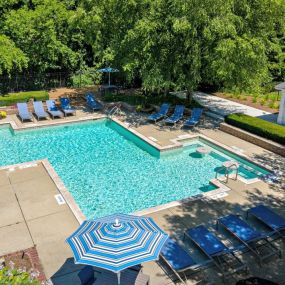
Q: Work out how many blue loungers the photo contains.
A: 12